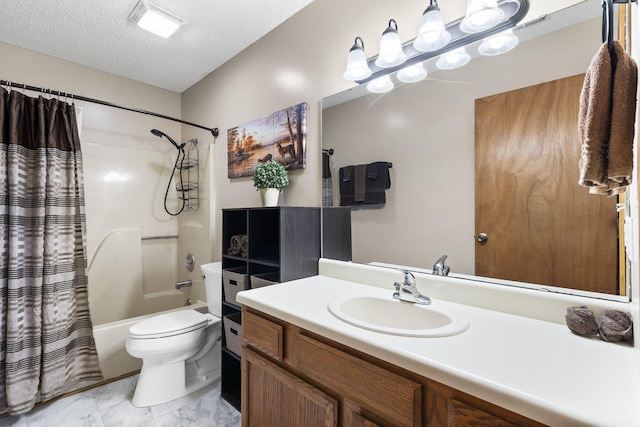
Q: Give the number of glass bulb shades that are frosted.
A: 4